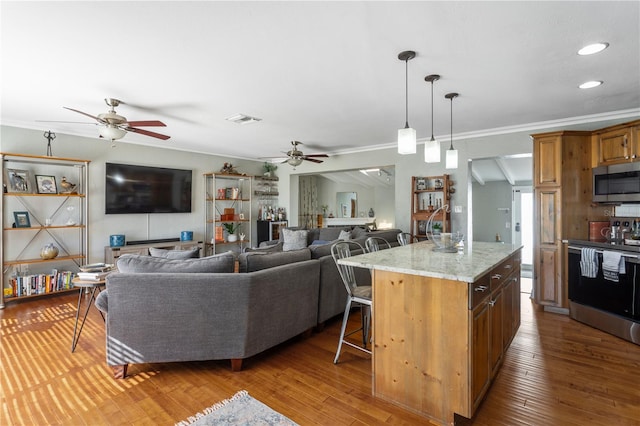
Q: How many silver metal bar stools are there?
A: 3